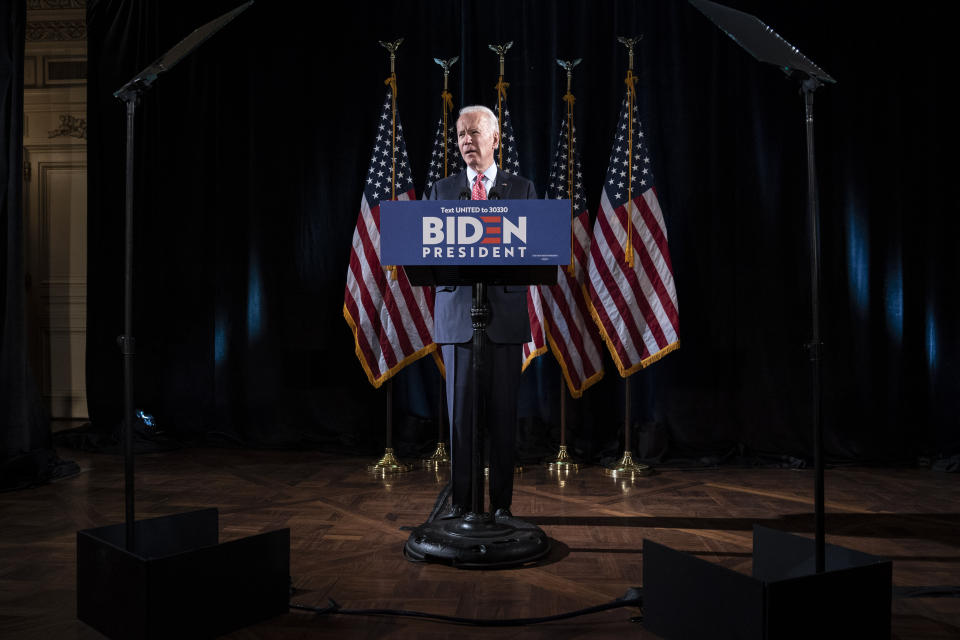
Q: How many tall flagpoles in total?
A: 5